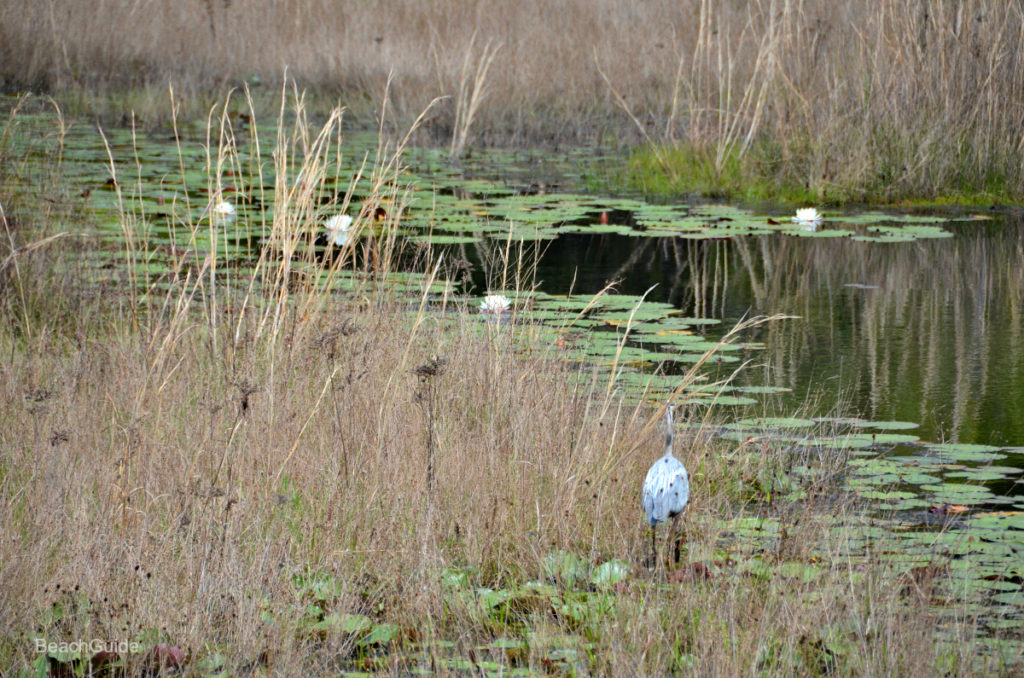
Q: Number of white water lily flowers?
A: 4